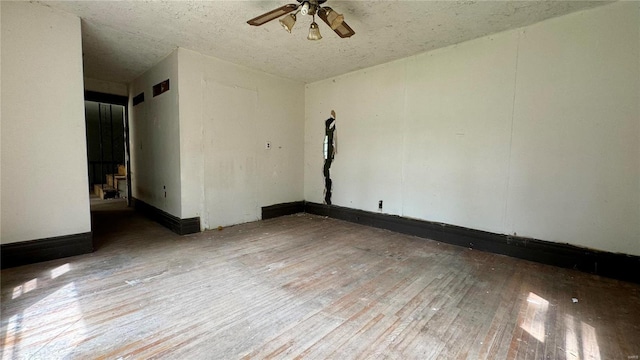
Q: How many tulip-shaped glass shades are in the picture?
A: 3